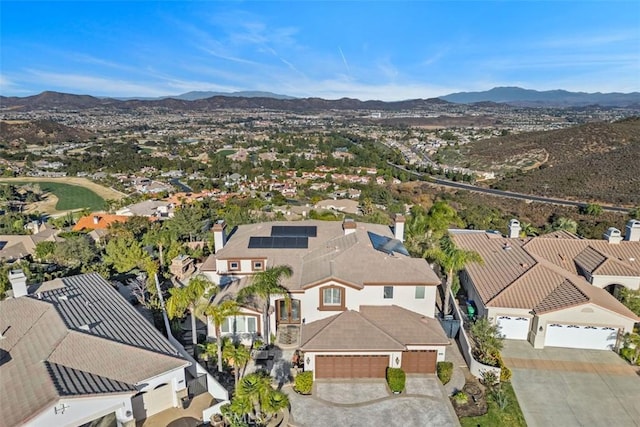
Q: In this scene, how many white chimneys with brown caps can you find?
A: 3